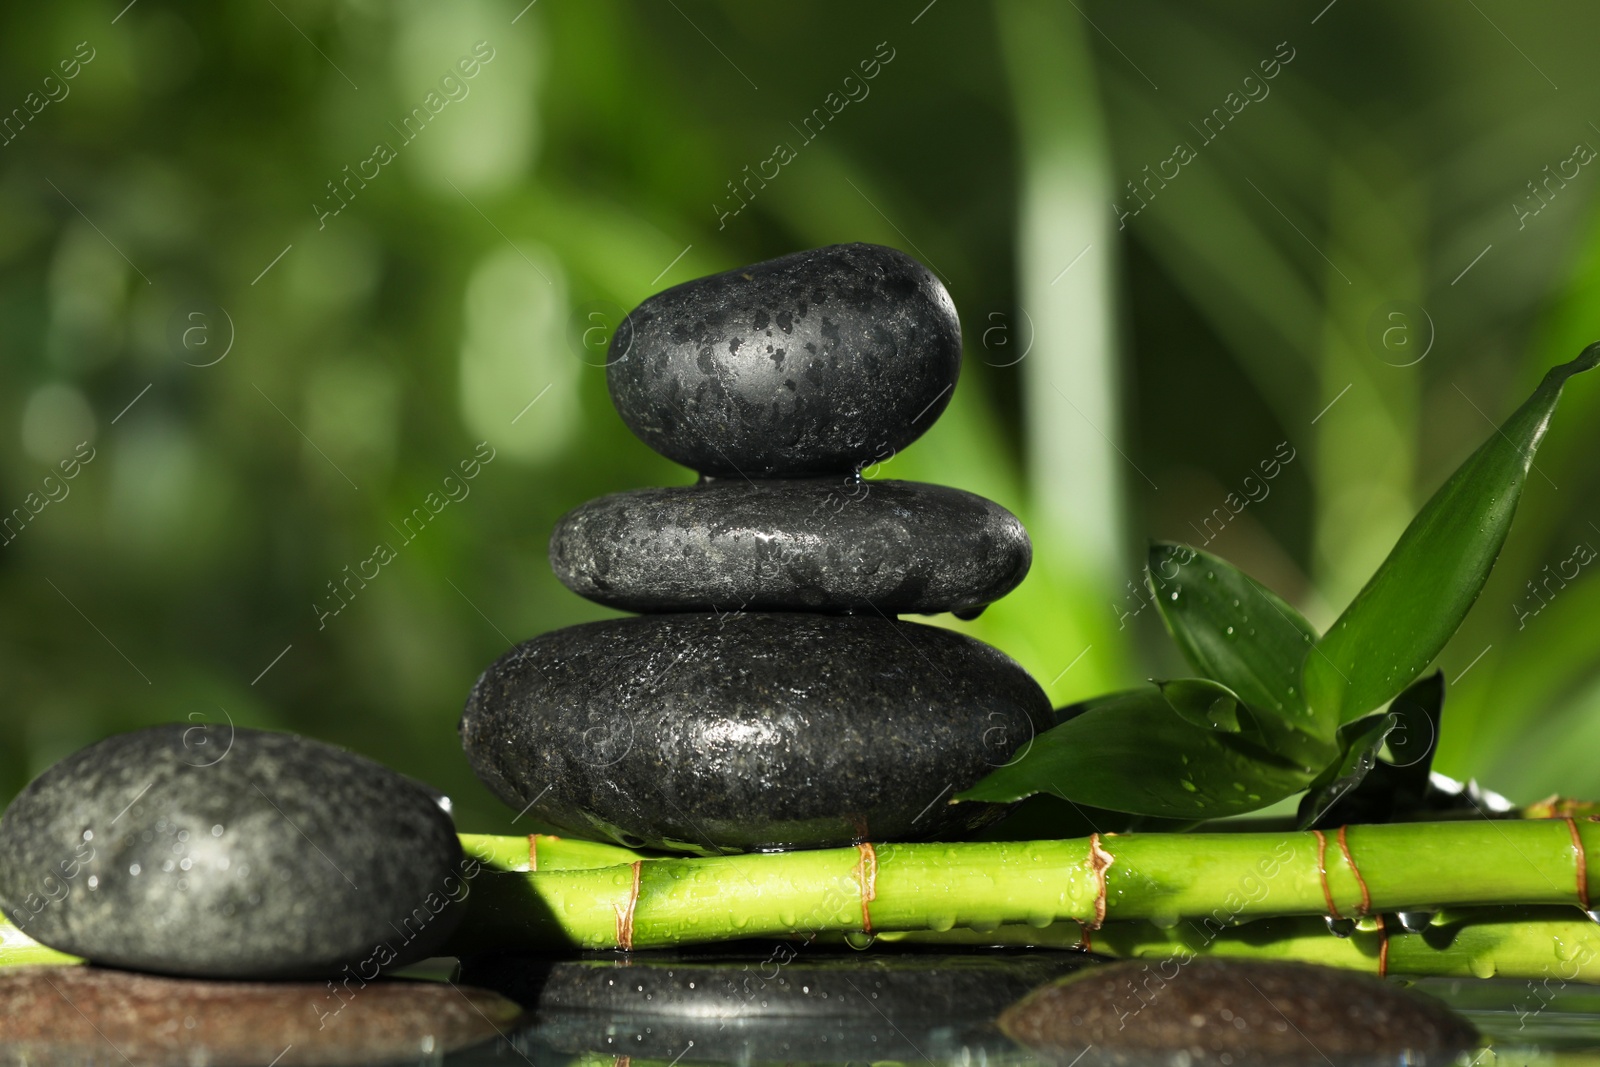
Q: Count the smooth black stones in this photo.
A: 5